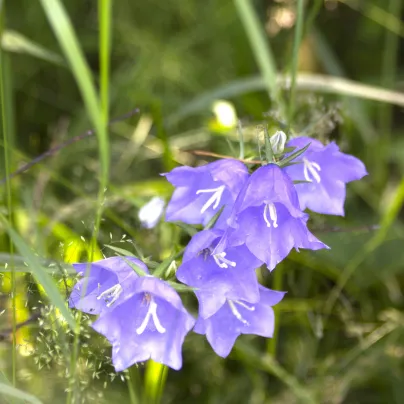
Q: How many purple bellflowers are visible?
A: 7